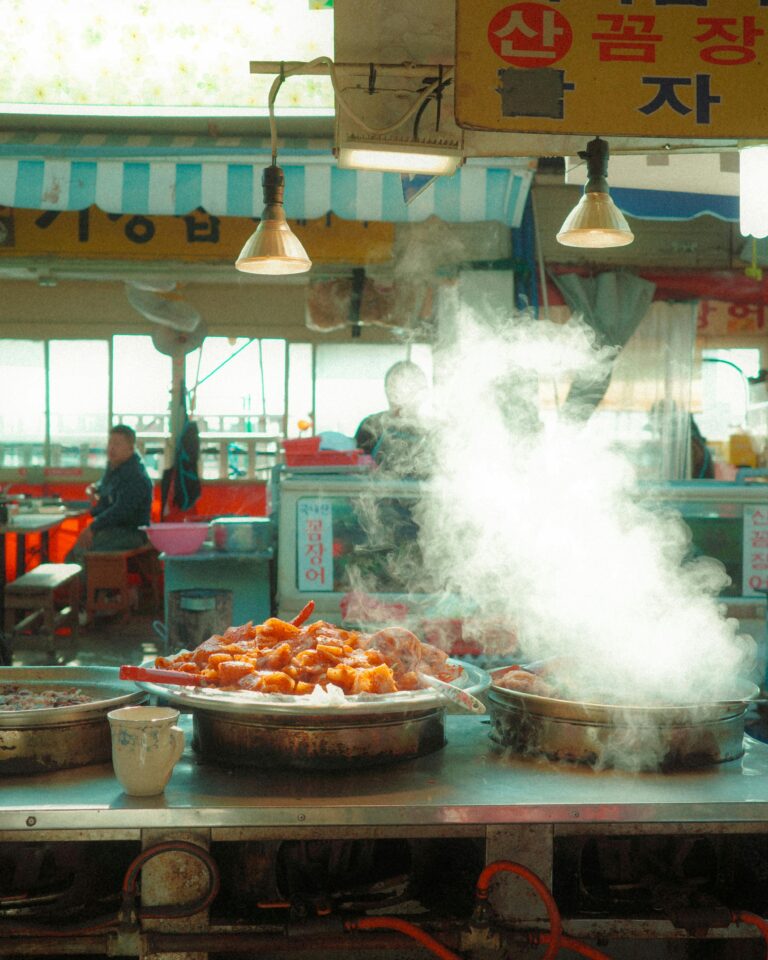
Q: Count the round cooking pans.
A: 3